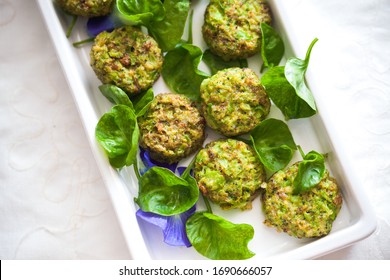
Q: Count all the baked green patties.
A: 7